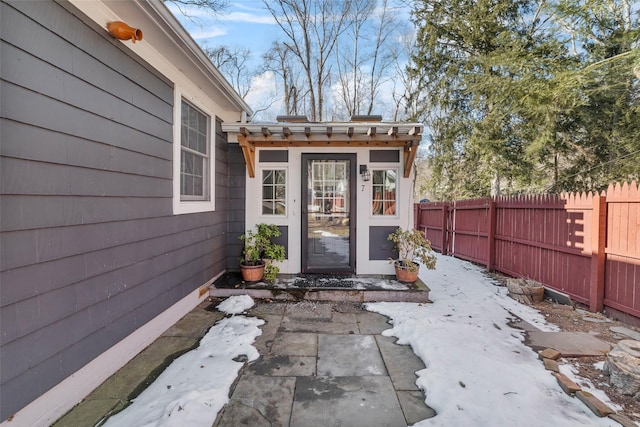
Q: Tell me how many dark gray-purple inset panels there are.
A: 4